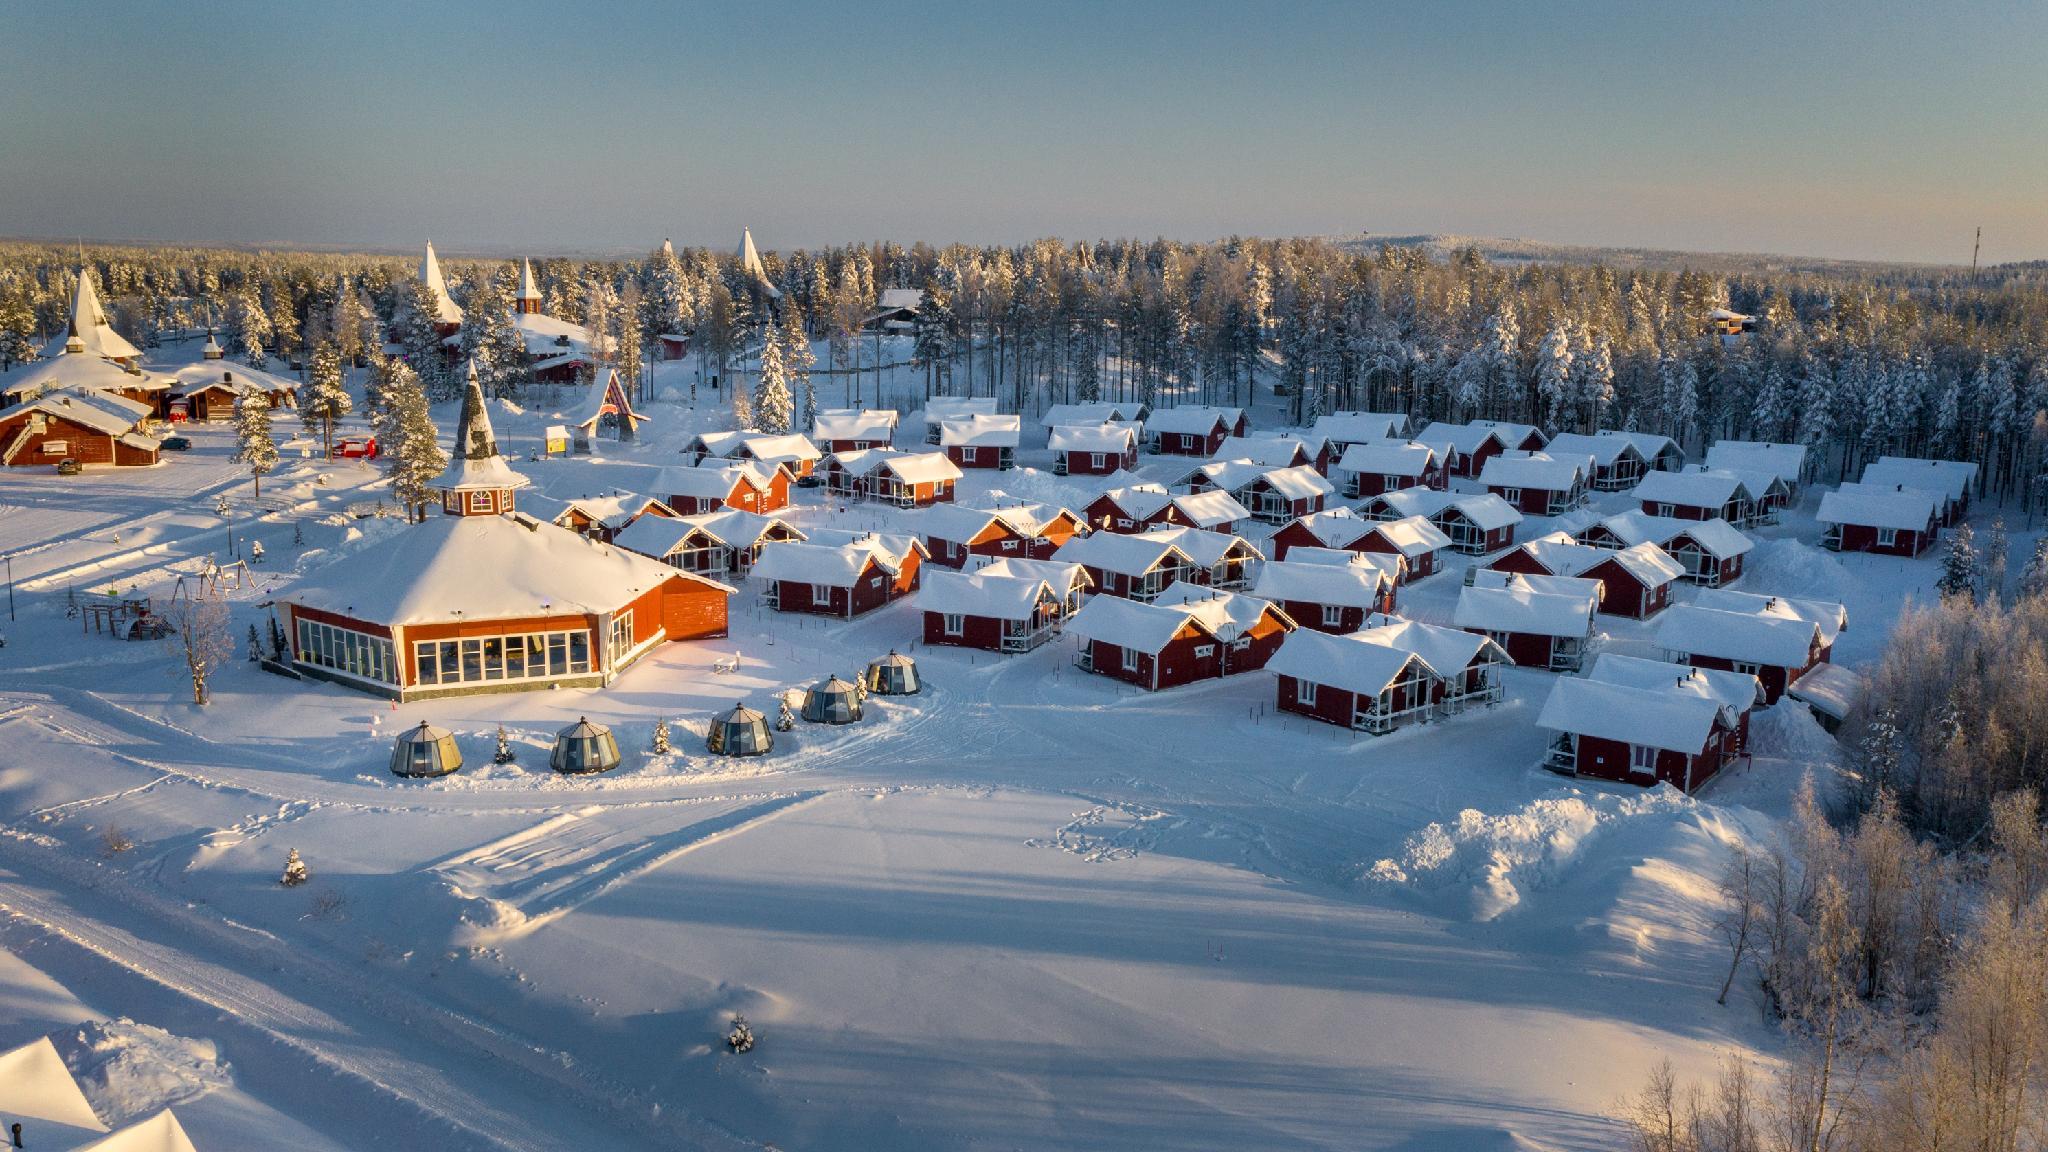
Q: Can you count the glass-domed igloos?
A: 5